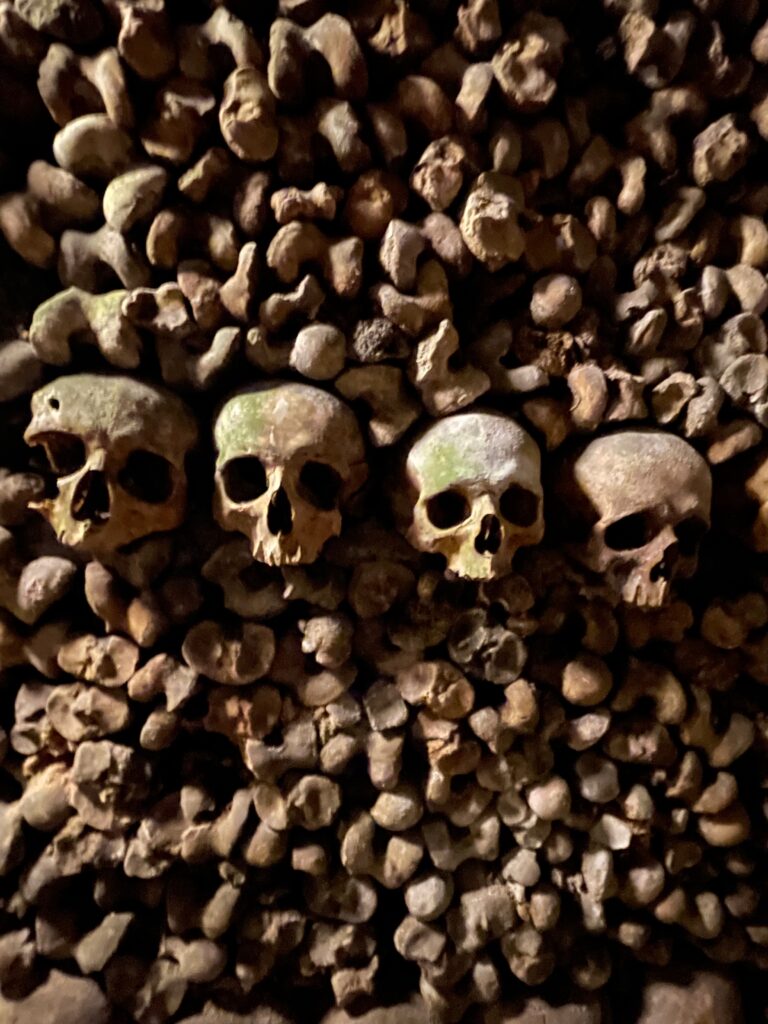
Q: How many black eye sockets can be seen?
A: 8